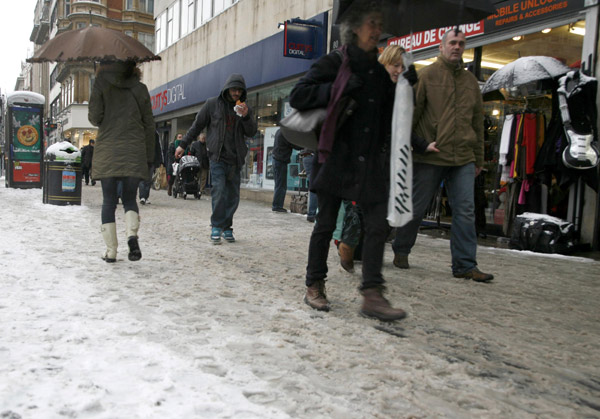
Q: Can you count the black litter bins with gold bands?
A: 1